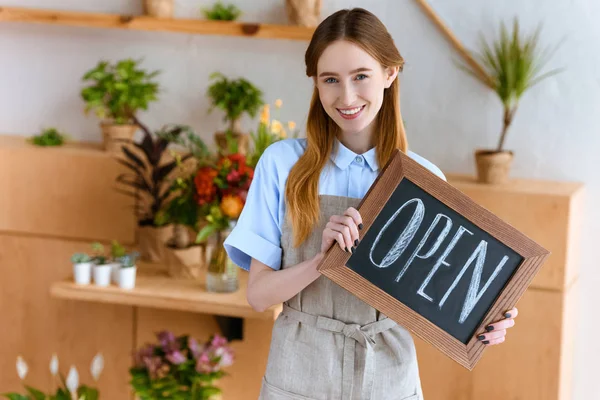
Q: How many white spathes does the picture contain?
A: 4